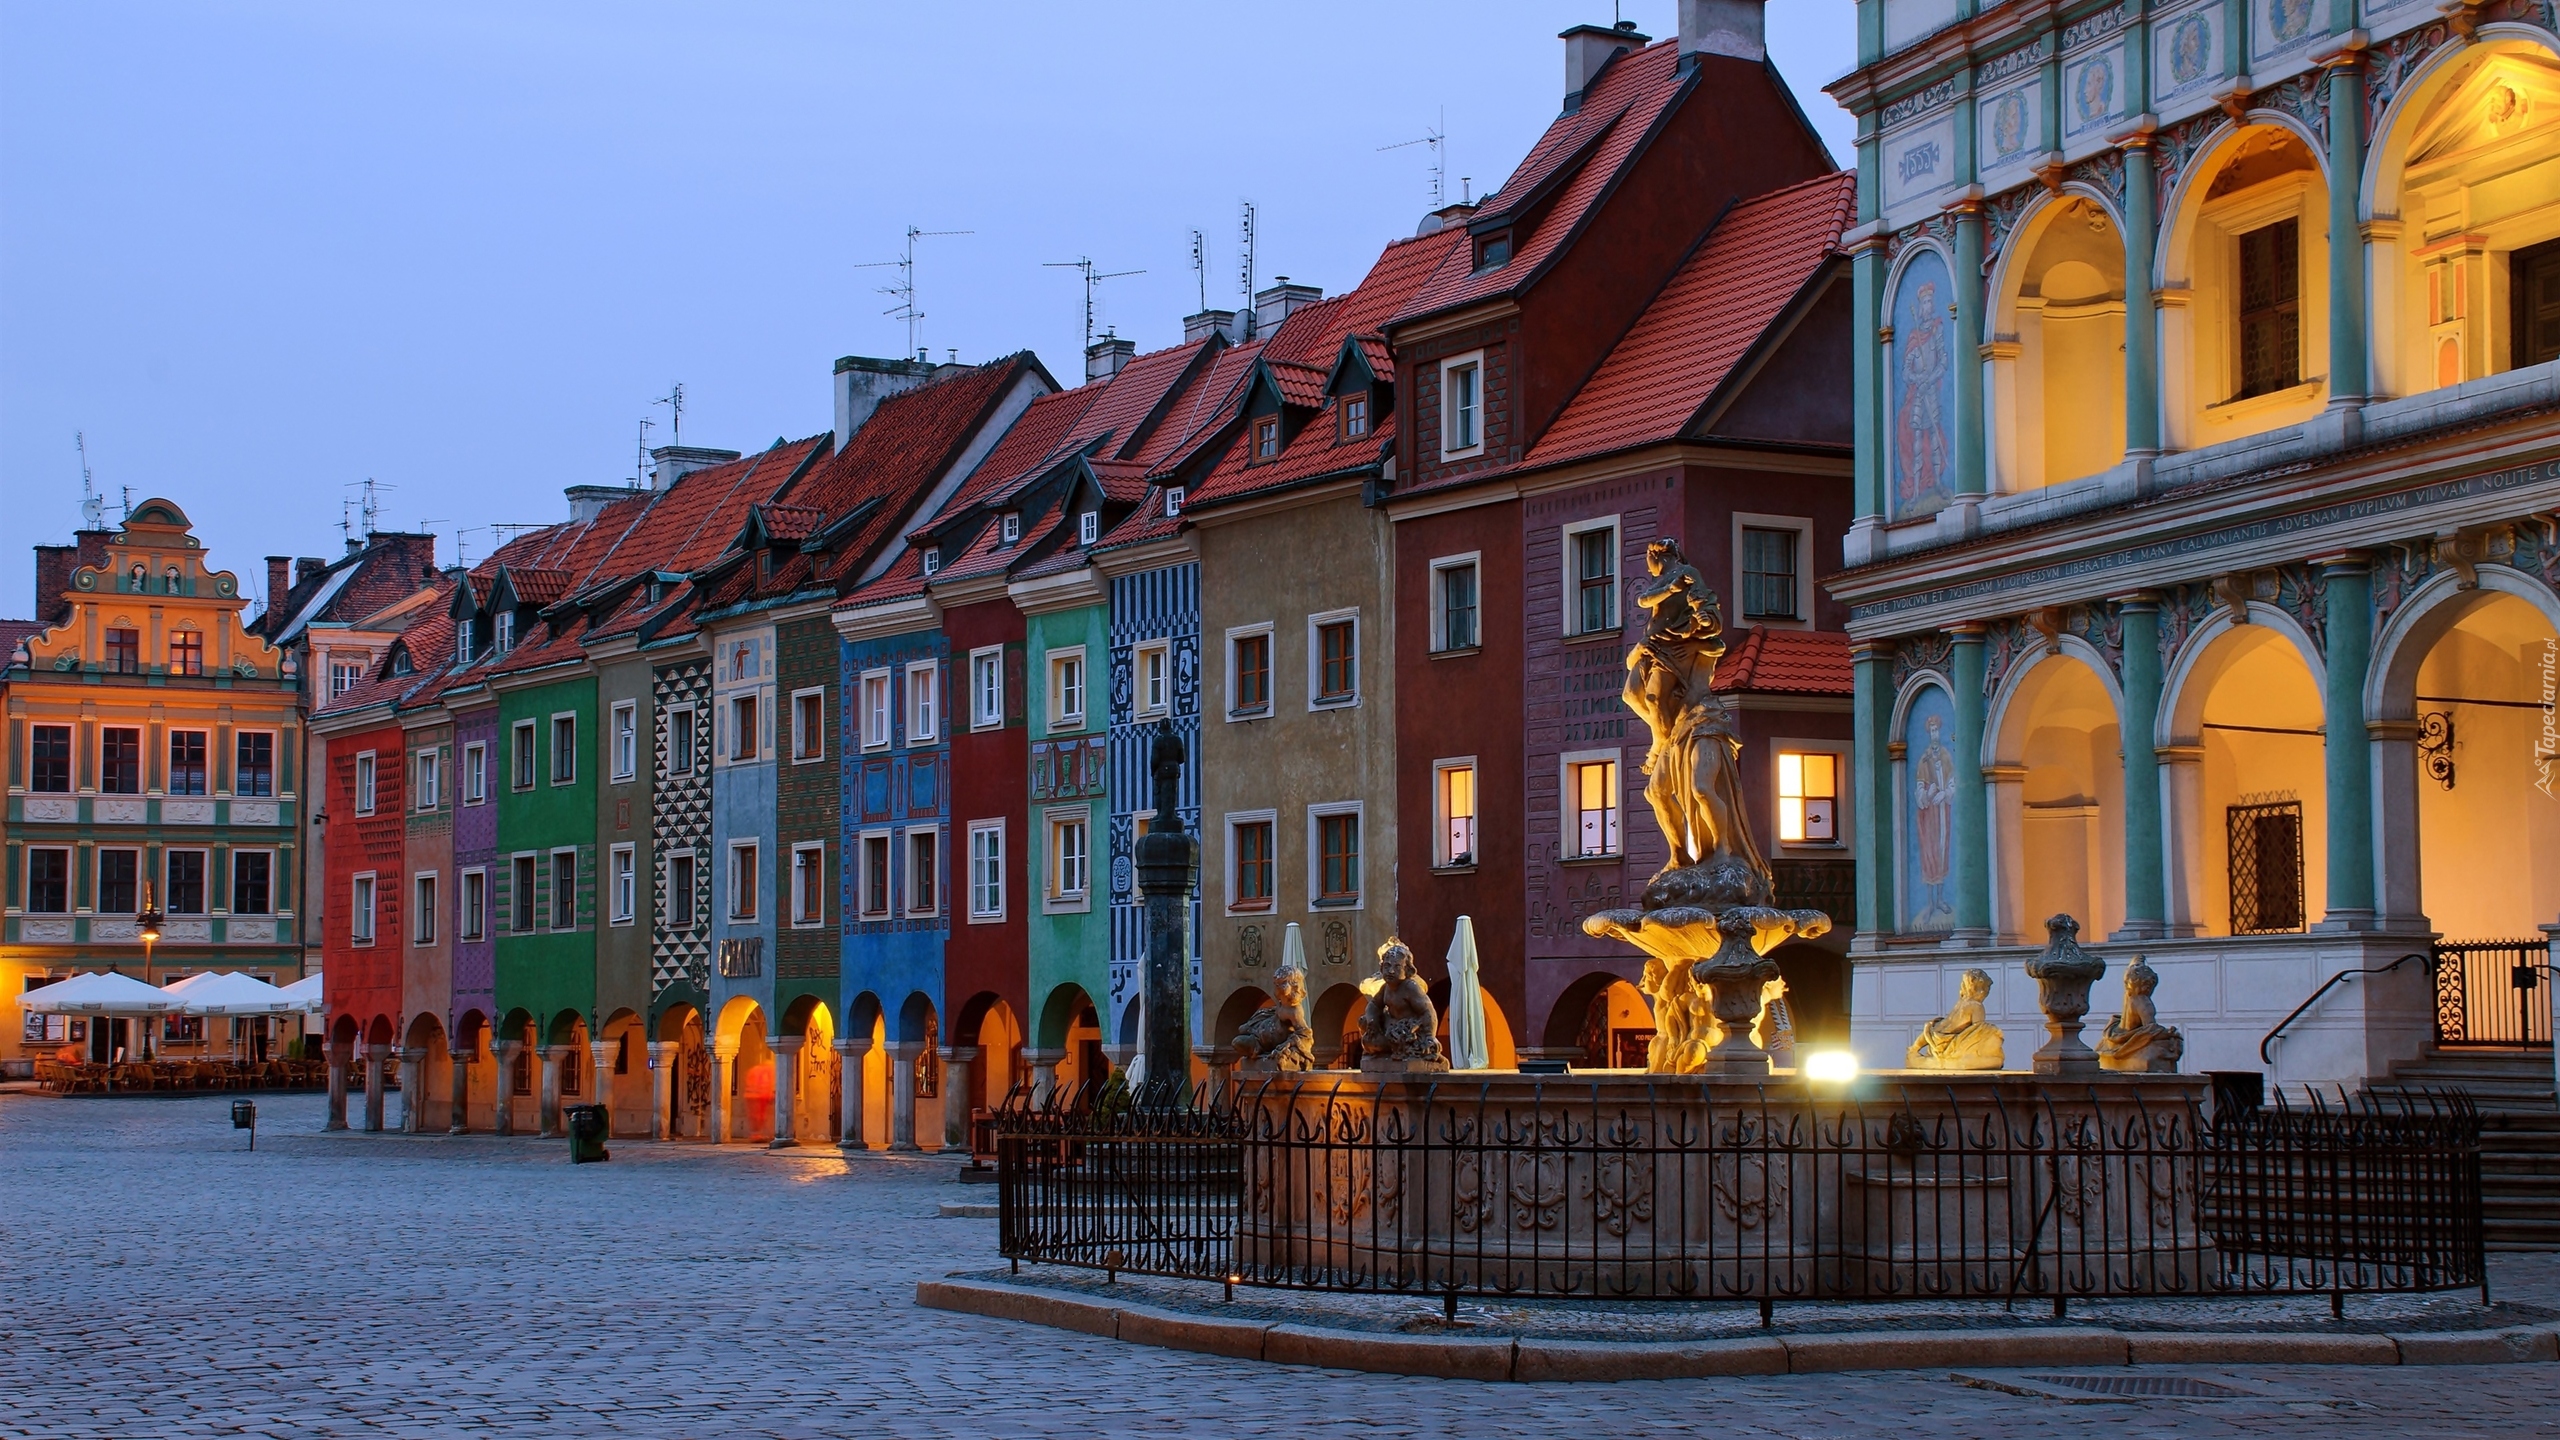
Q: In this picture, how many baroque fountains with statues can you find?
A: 1